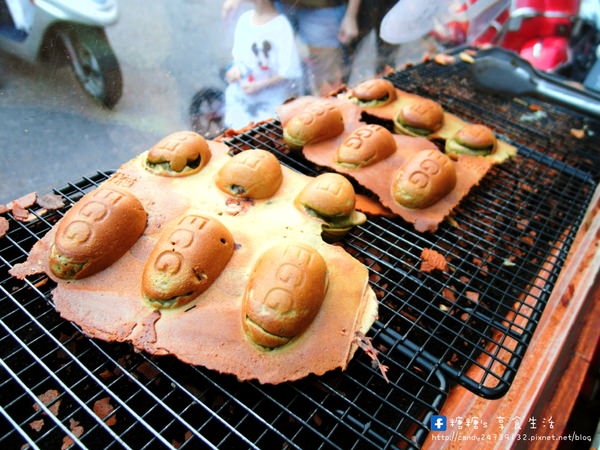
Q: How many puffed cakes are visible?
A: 12